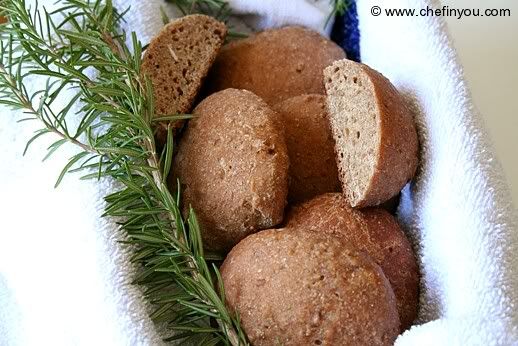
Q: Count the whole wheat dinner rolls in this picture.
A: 7